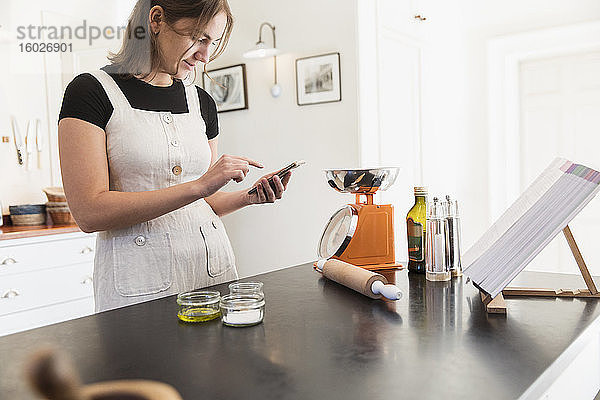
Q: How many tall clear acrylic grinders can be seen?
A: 2